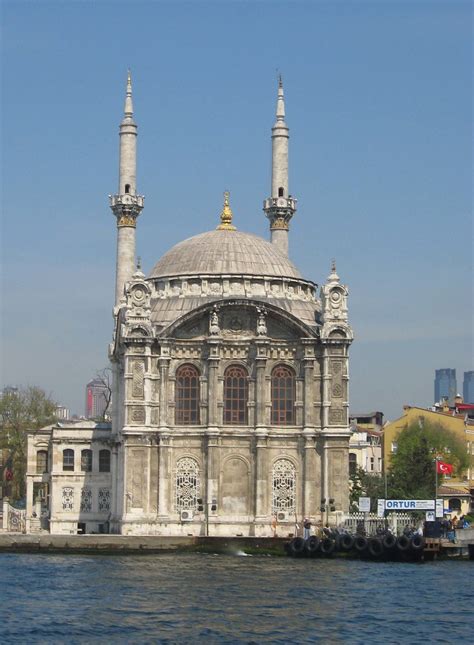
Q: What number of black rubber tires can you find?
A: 9